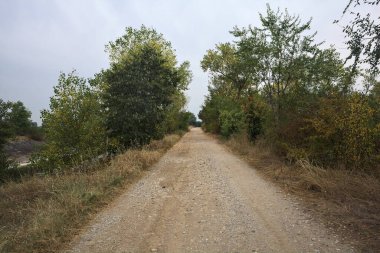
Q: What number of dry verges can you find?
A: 2